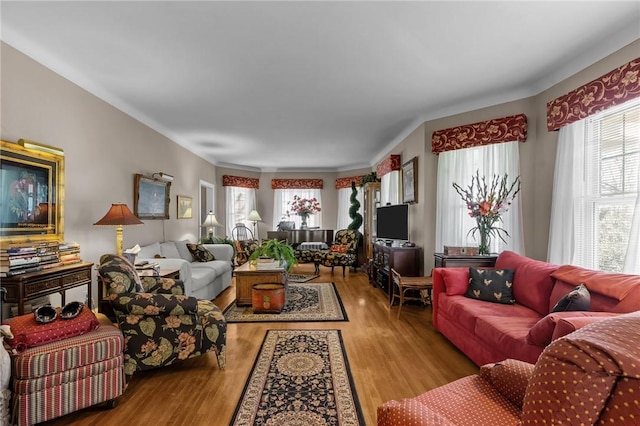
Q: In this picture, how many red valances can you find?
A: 6